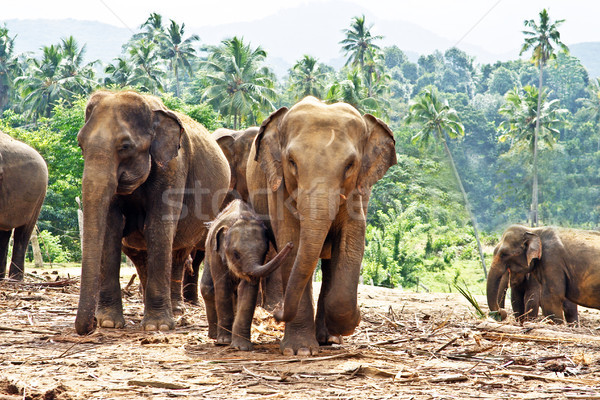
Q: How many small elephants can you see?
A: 1